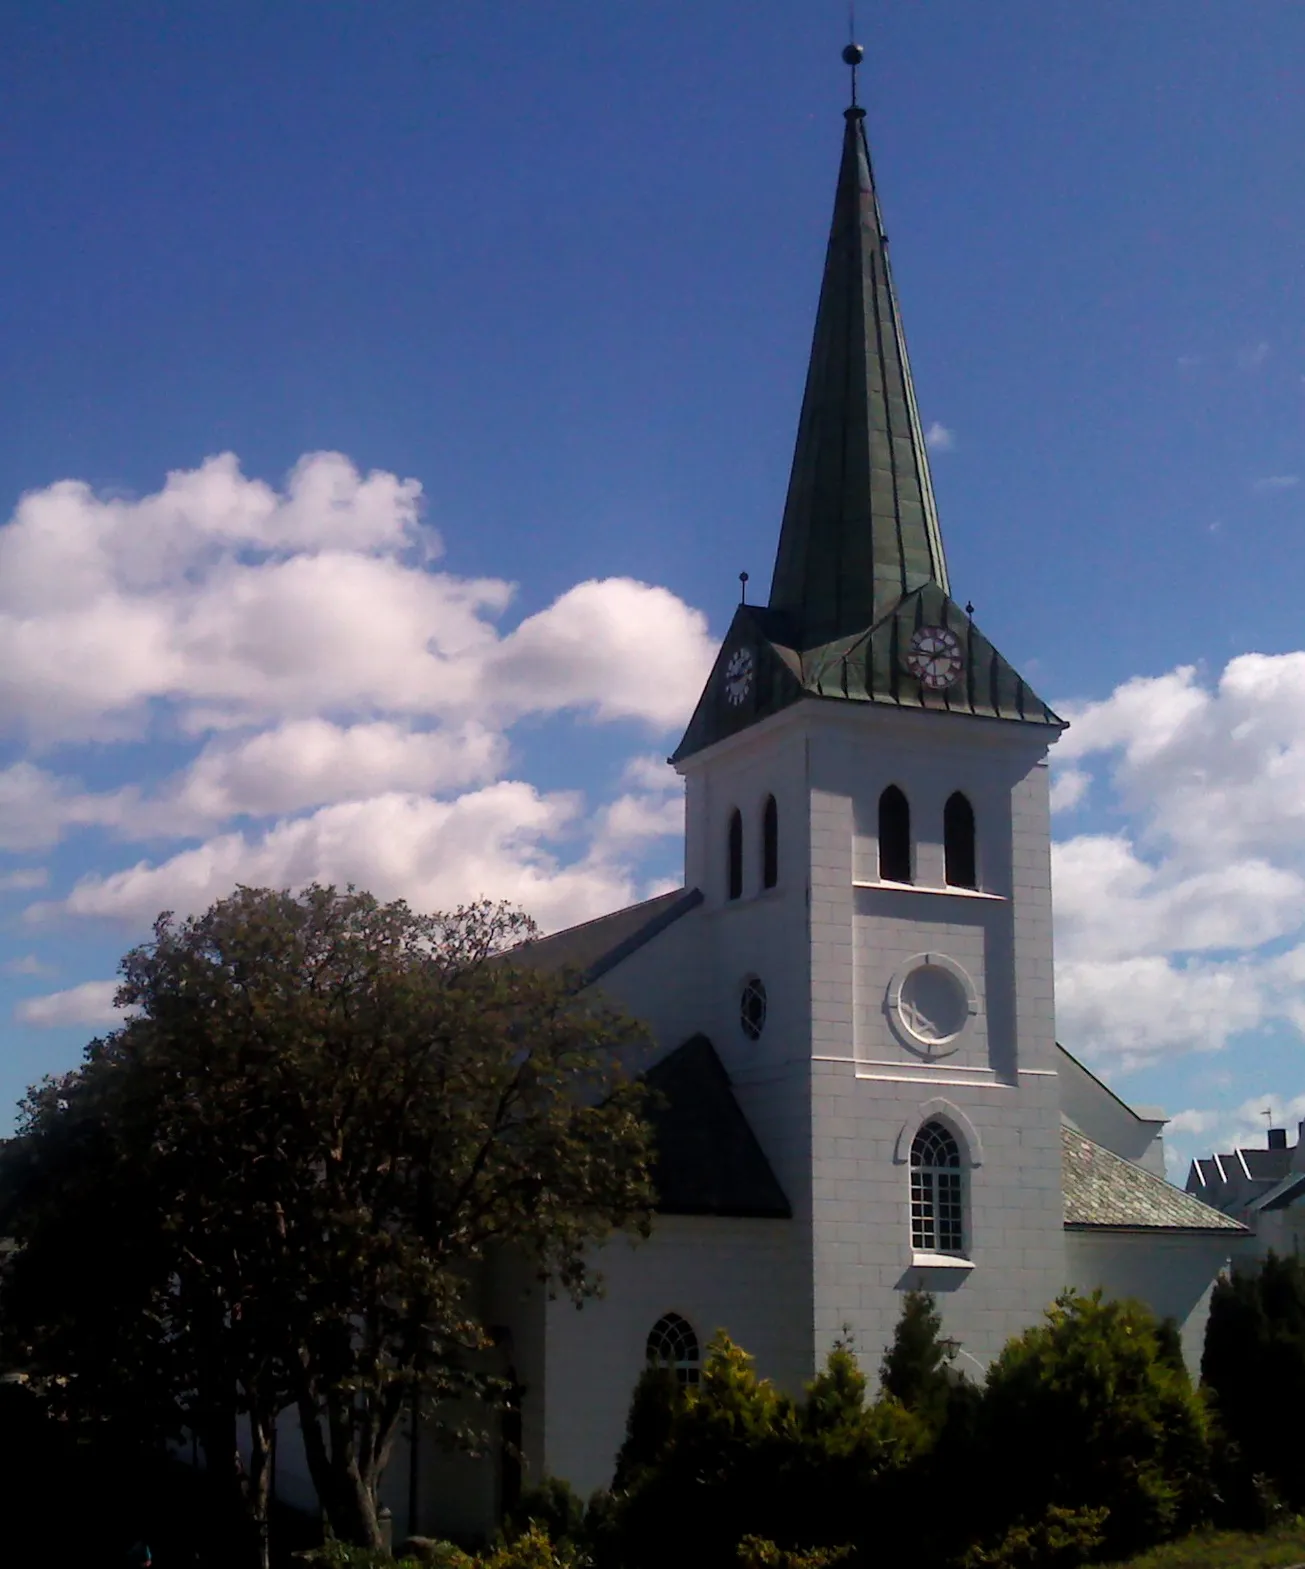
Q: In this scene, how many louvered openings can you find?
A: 4